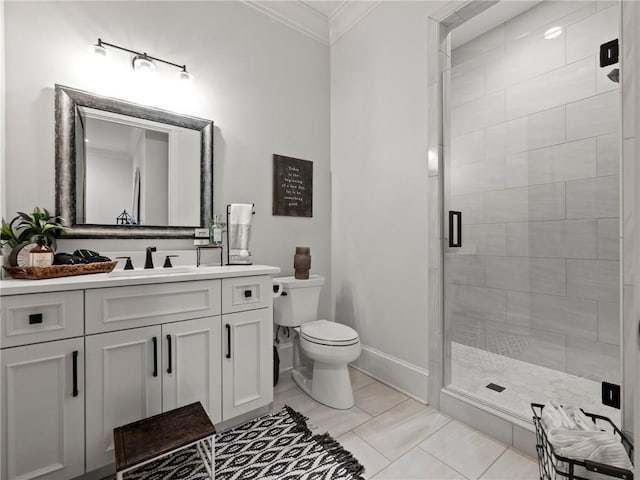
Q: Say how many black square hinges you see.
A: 2